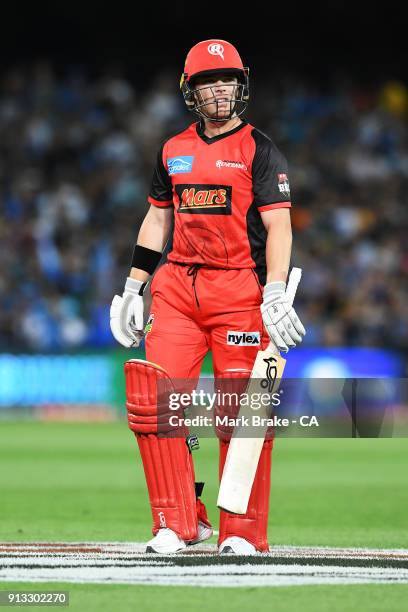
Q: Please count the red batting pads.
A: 2